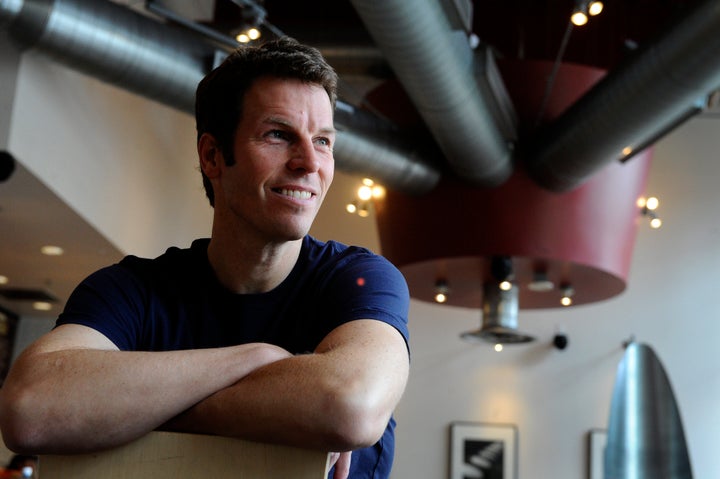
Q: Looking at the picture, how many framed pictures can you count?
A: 2